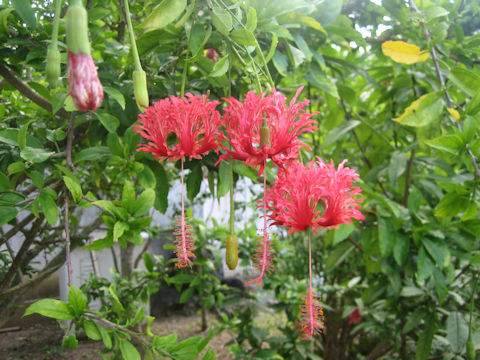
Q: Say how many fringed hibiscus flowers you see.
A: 3